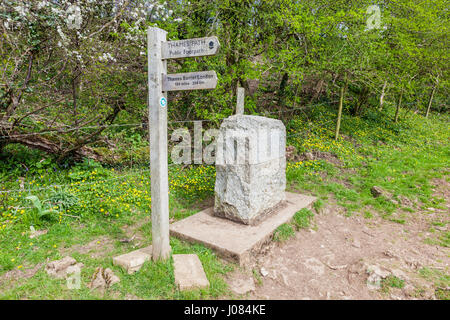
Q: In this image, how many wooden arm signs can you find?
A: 2